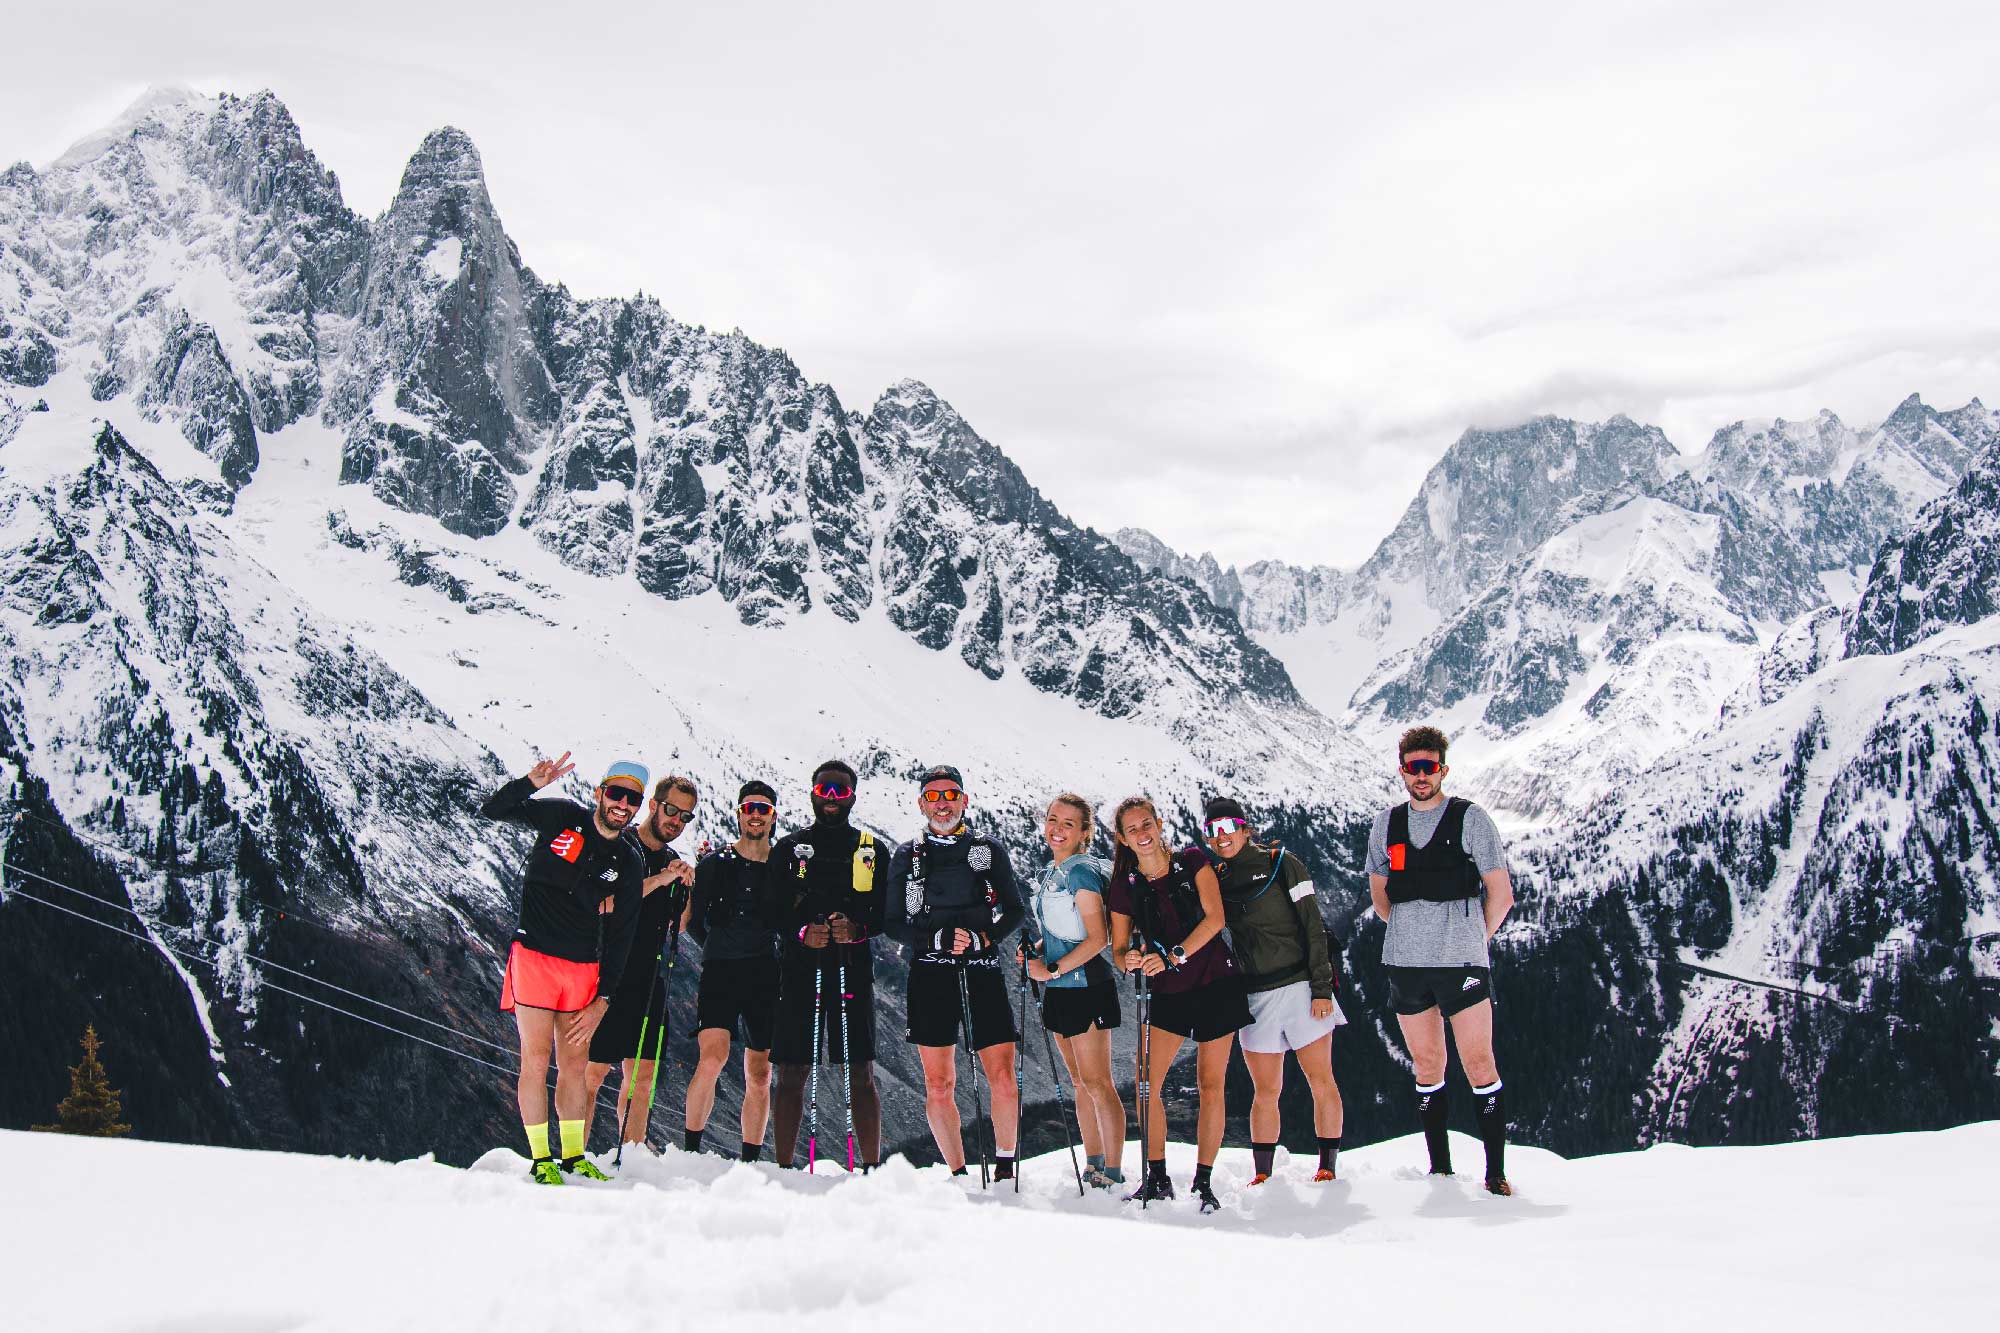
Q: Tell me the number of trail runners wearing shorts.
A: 9